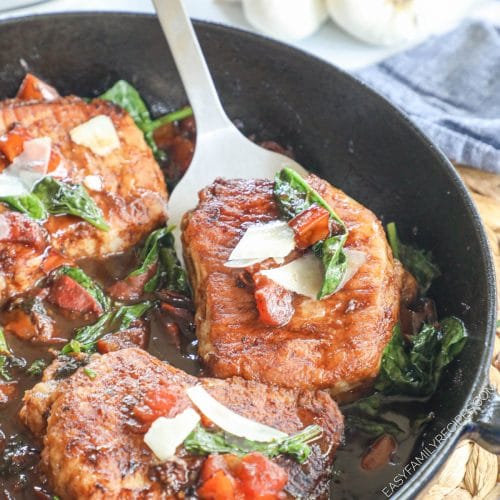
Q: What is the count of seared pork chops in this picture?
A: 3